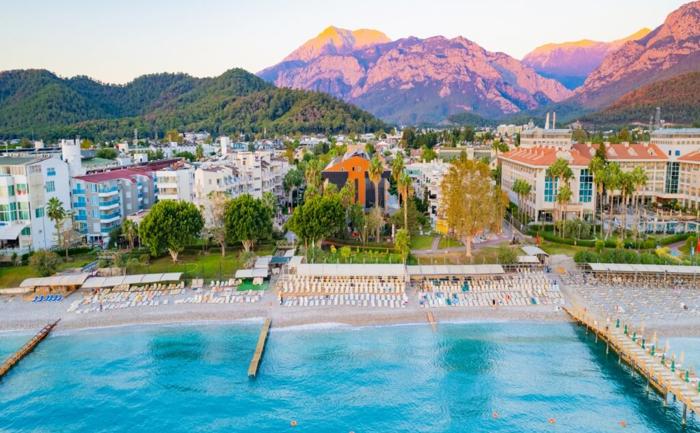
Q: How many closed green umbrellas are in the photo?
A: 9